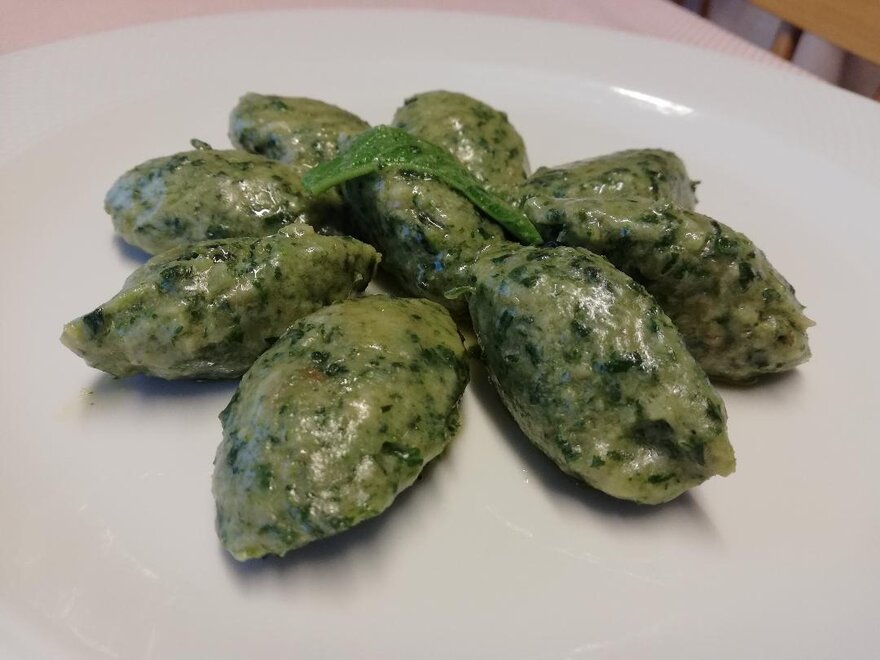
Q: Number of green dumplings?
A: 9